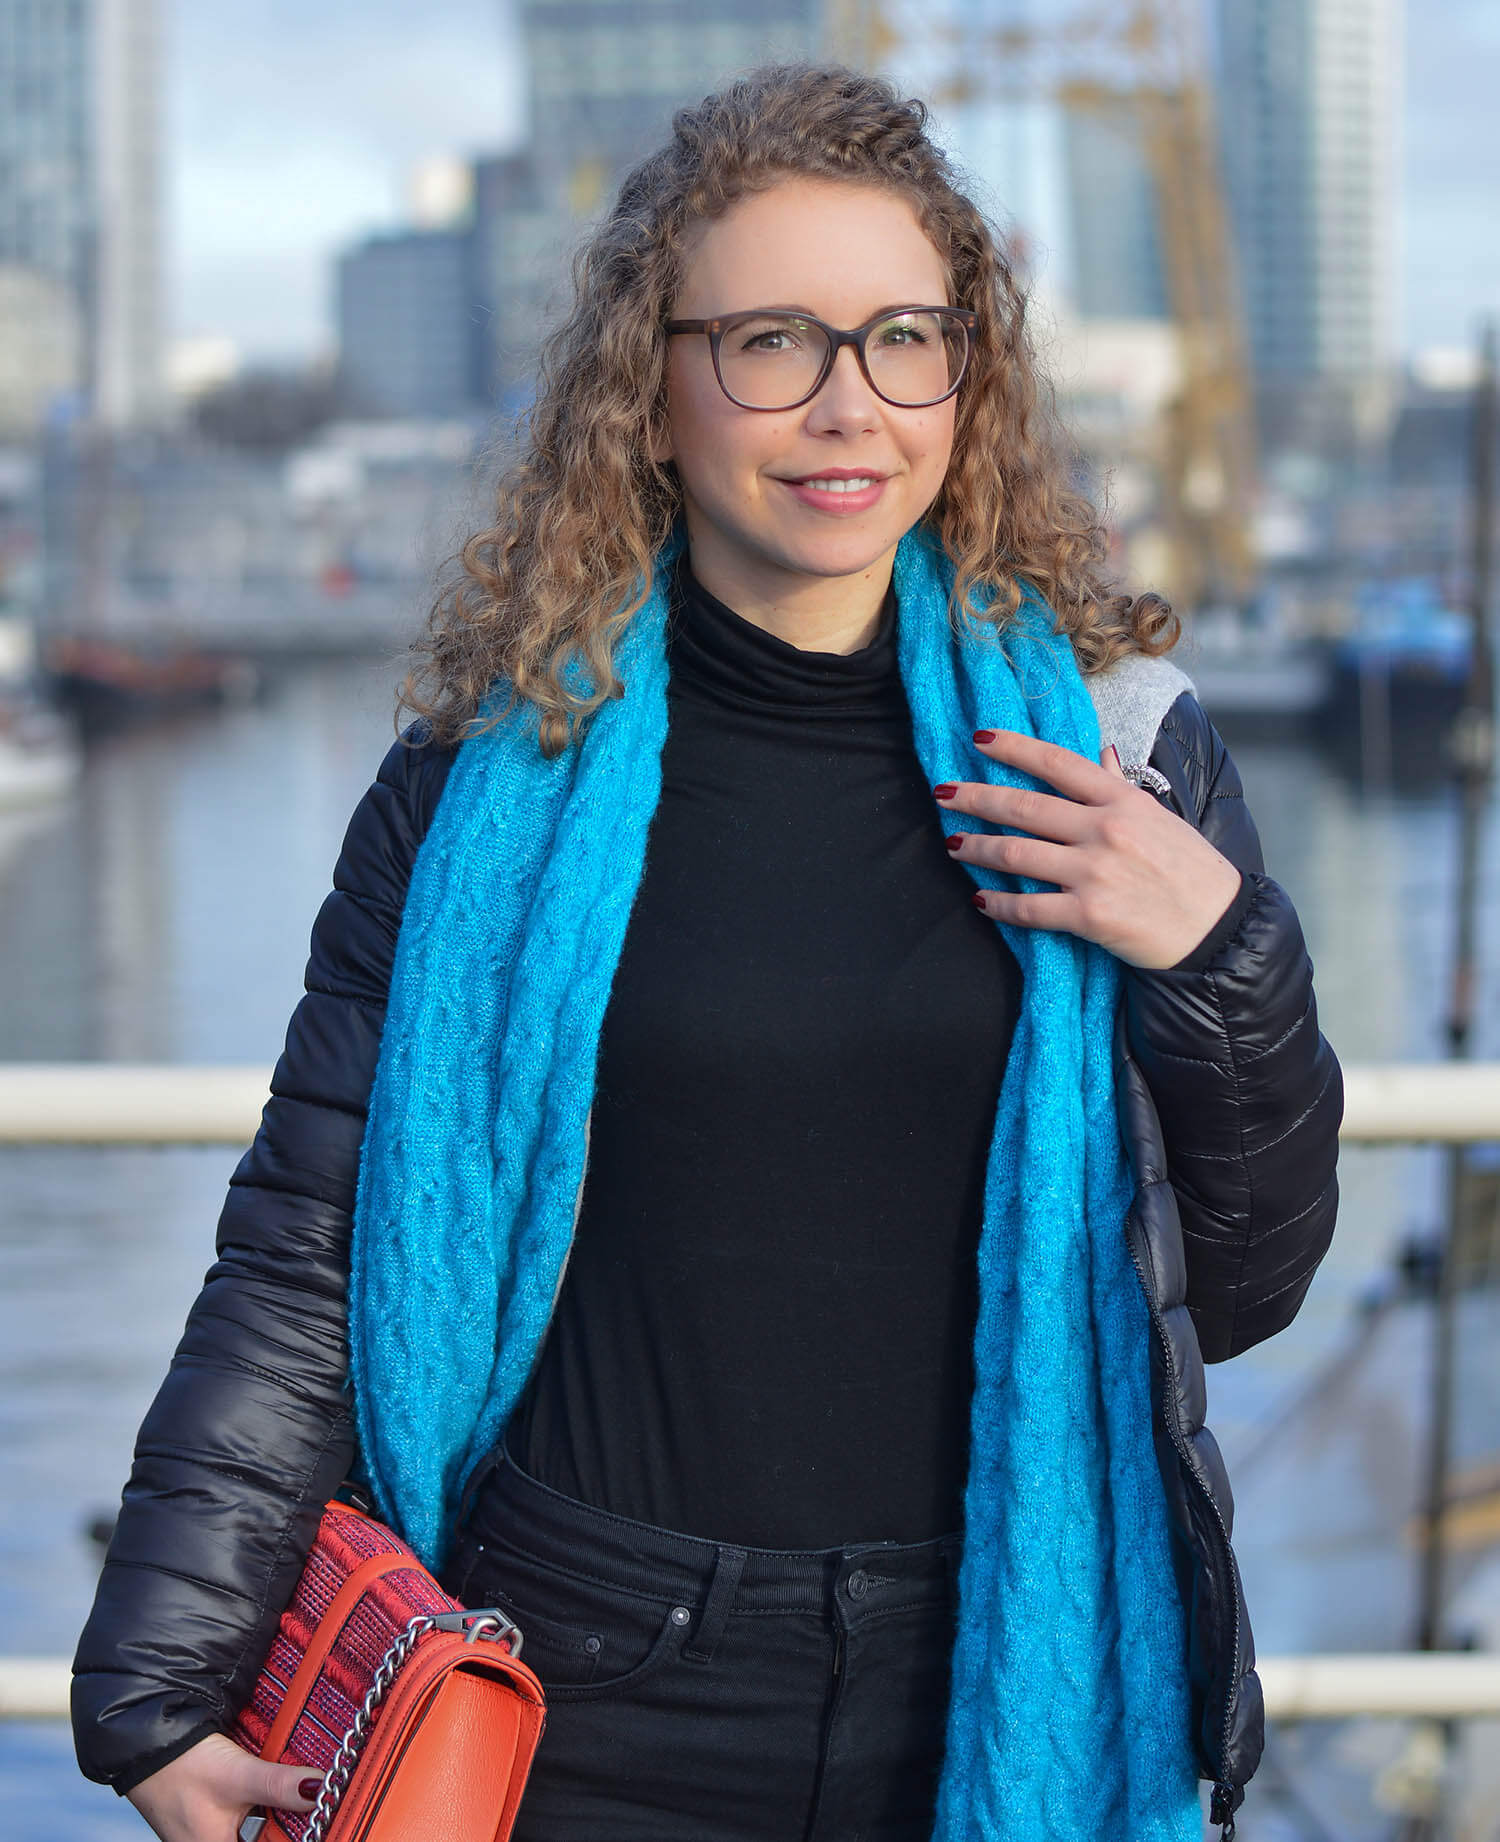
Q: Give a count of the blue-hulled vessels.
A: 1